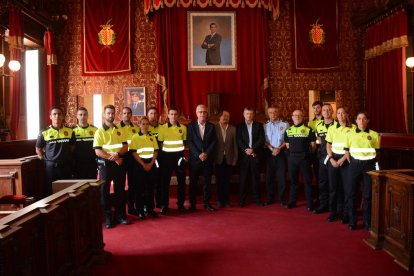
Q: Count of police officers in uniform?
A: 13